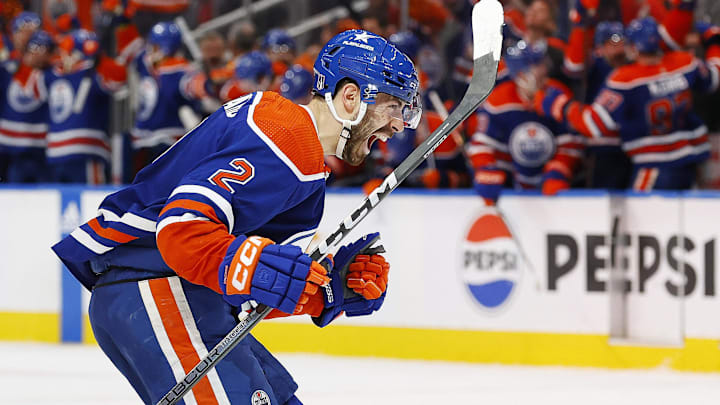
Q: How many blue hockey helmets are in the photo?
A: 12